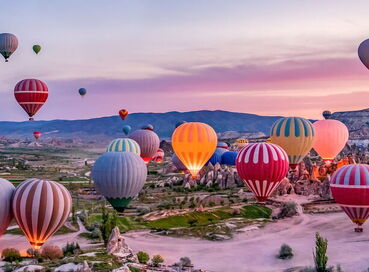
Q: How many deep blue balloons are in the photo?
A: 2